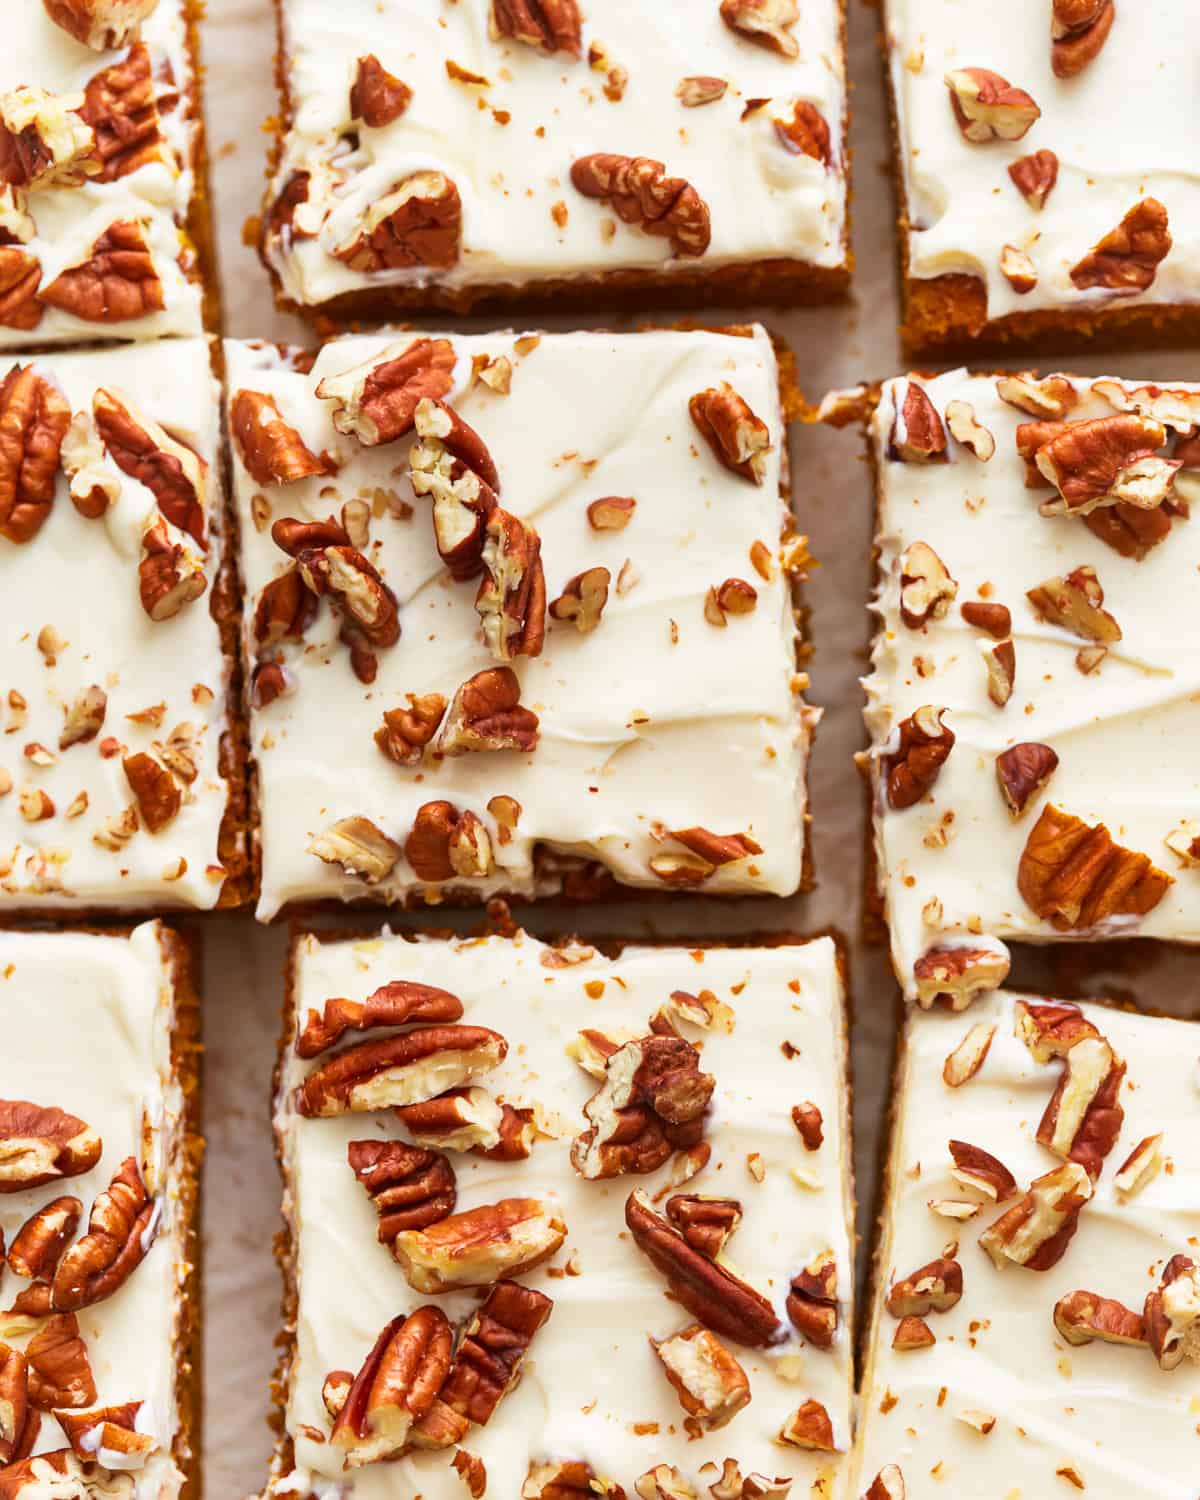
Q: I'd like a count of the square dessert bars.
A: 9